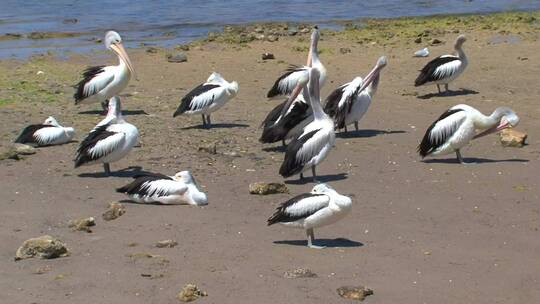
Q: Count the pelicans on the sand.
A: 12